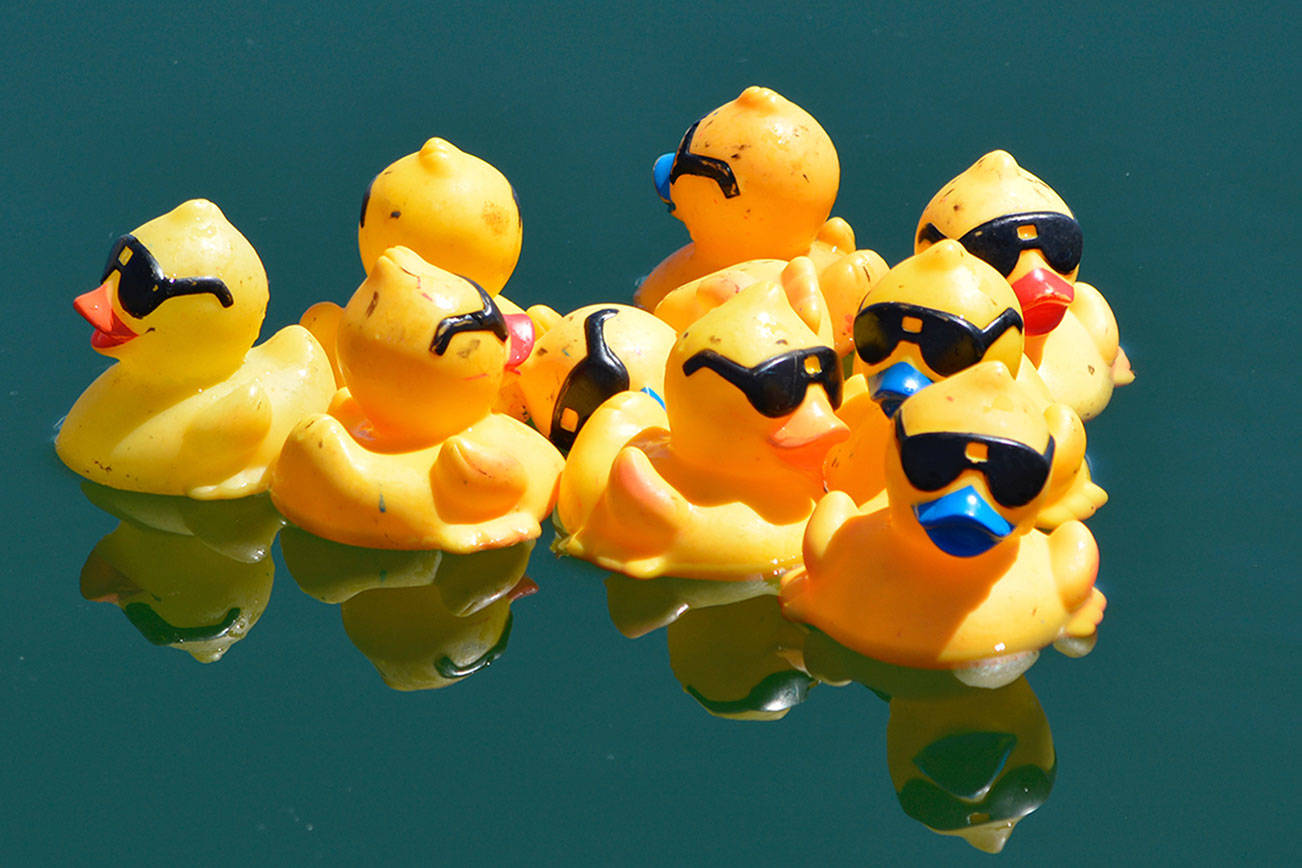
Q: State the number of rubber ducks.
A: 9